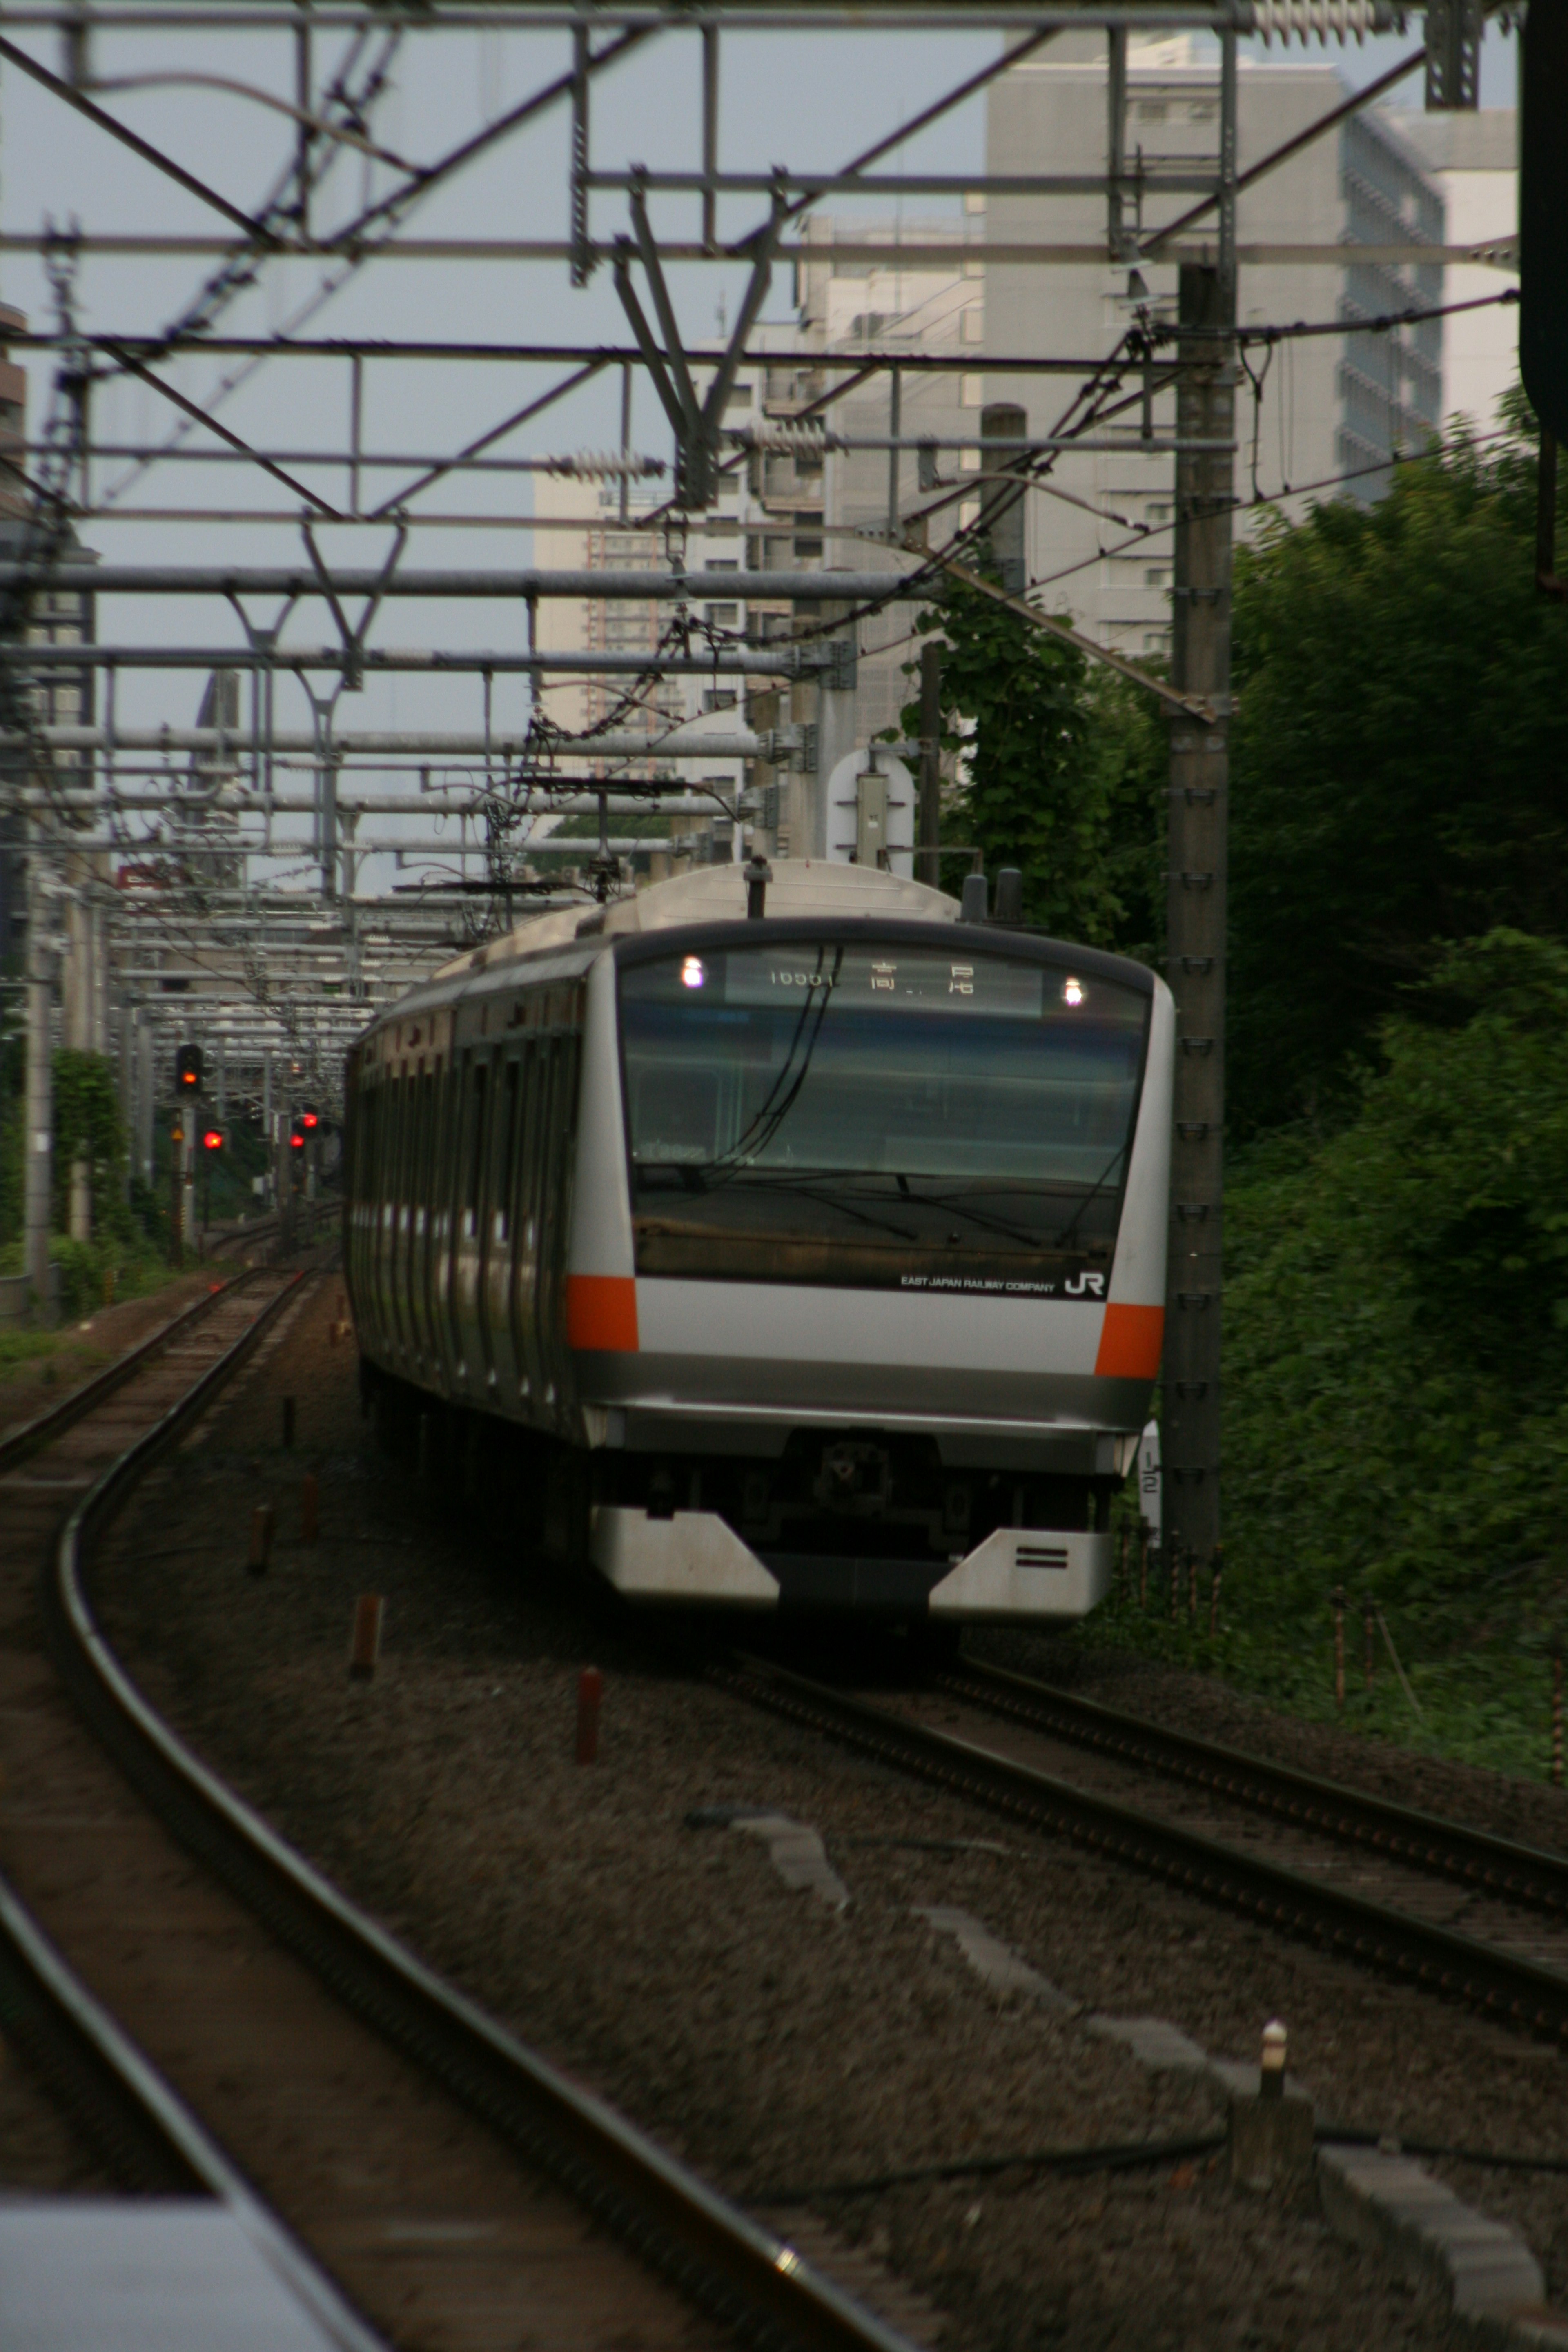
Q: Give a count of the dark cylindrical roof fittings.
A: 2